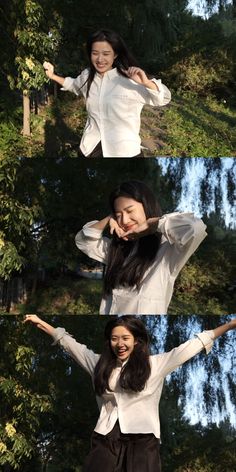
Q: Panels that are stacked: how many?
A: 3